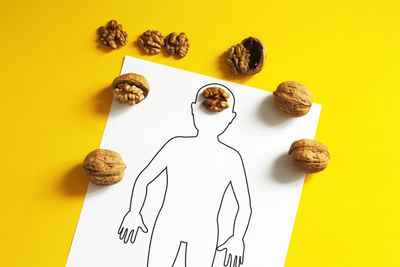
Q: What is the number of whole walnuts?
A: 3